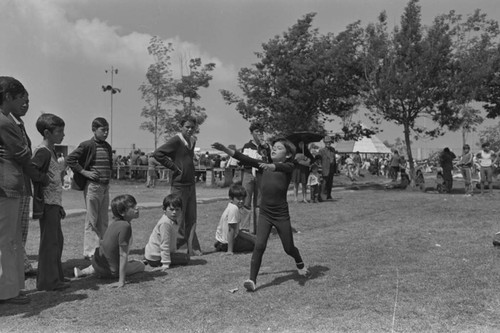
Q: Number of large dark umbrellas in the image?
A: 1